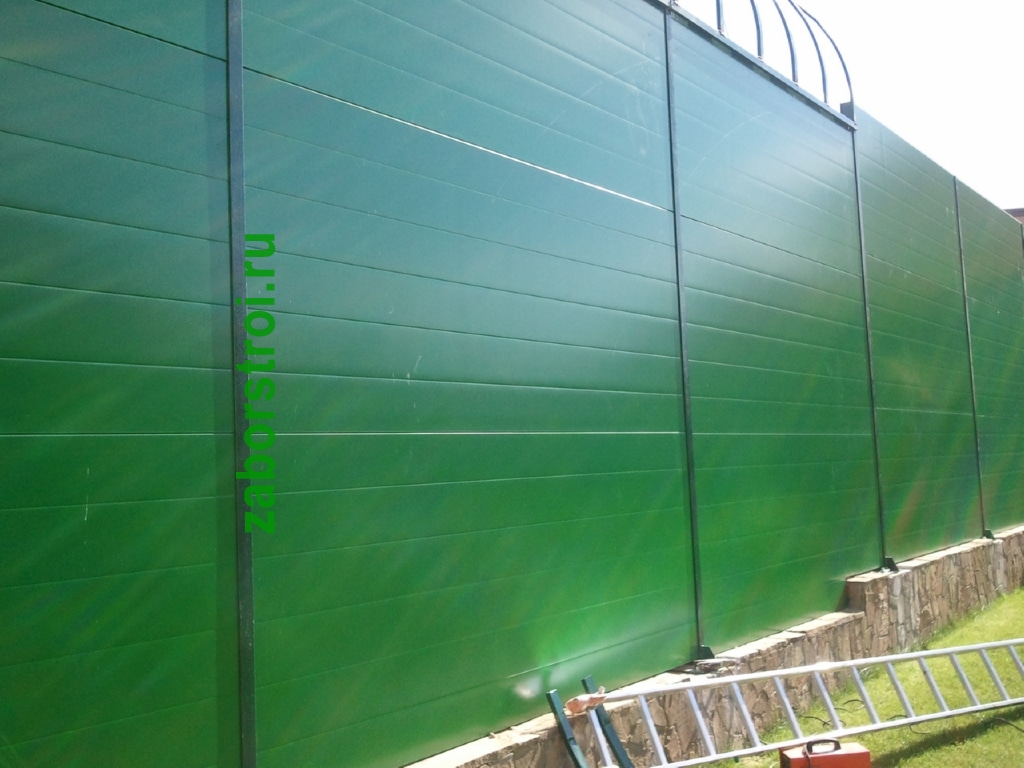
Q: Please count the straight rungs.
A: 12